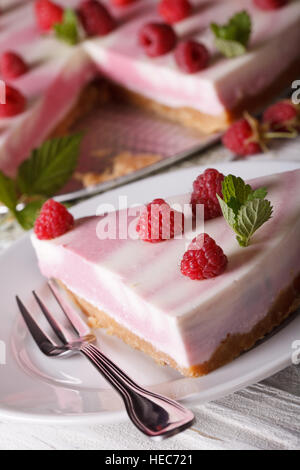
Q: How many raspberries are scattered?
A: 15